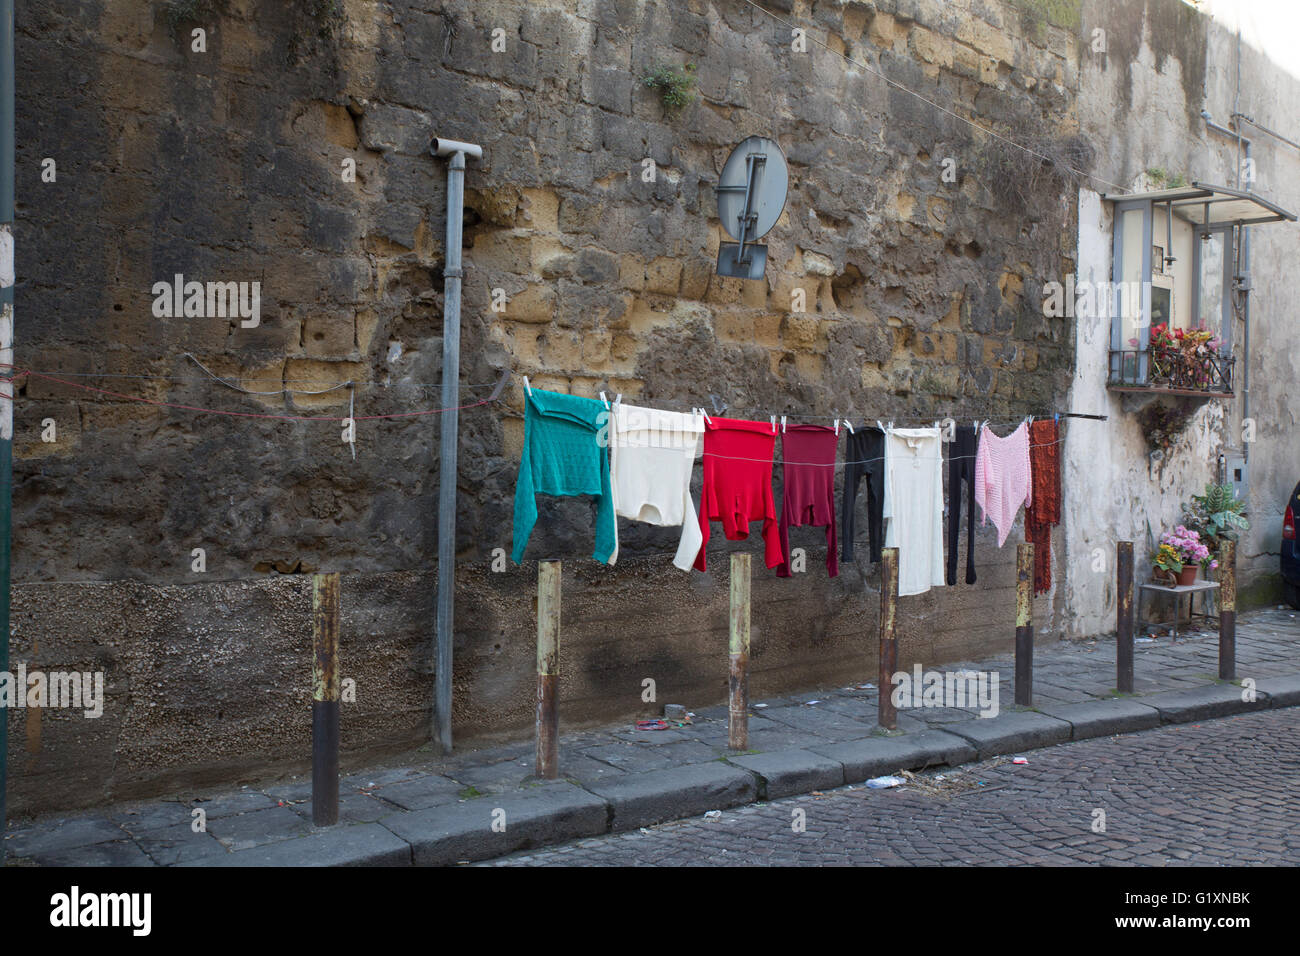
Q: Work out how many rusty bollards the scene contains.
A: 7